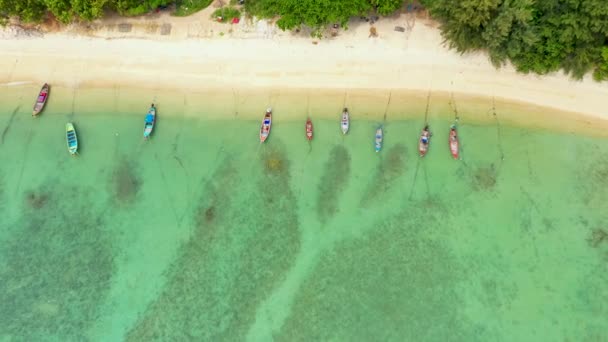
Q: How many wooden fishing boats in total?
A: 9